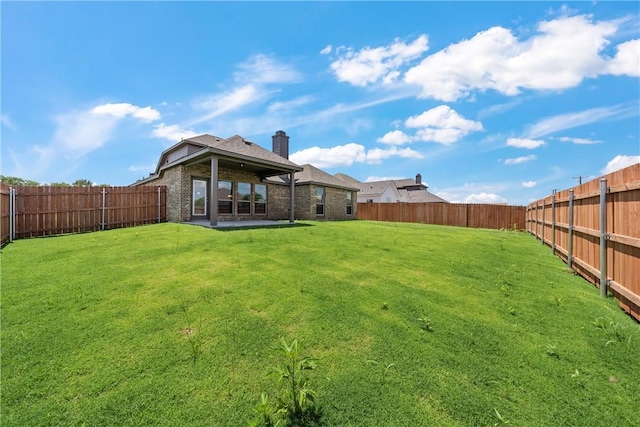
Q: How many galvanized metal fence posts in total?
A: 11